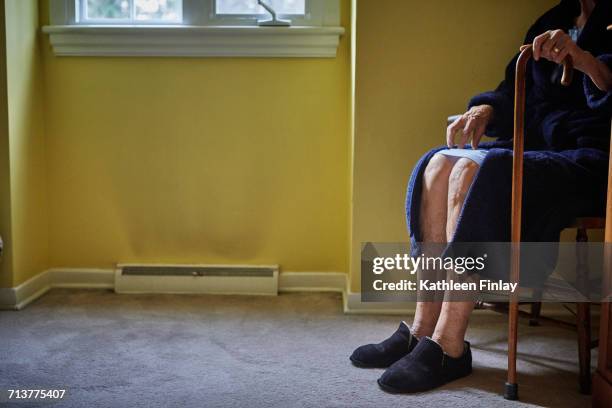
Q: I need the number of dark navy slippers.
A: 2